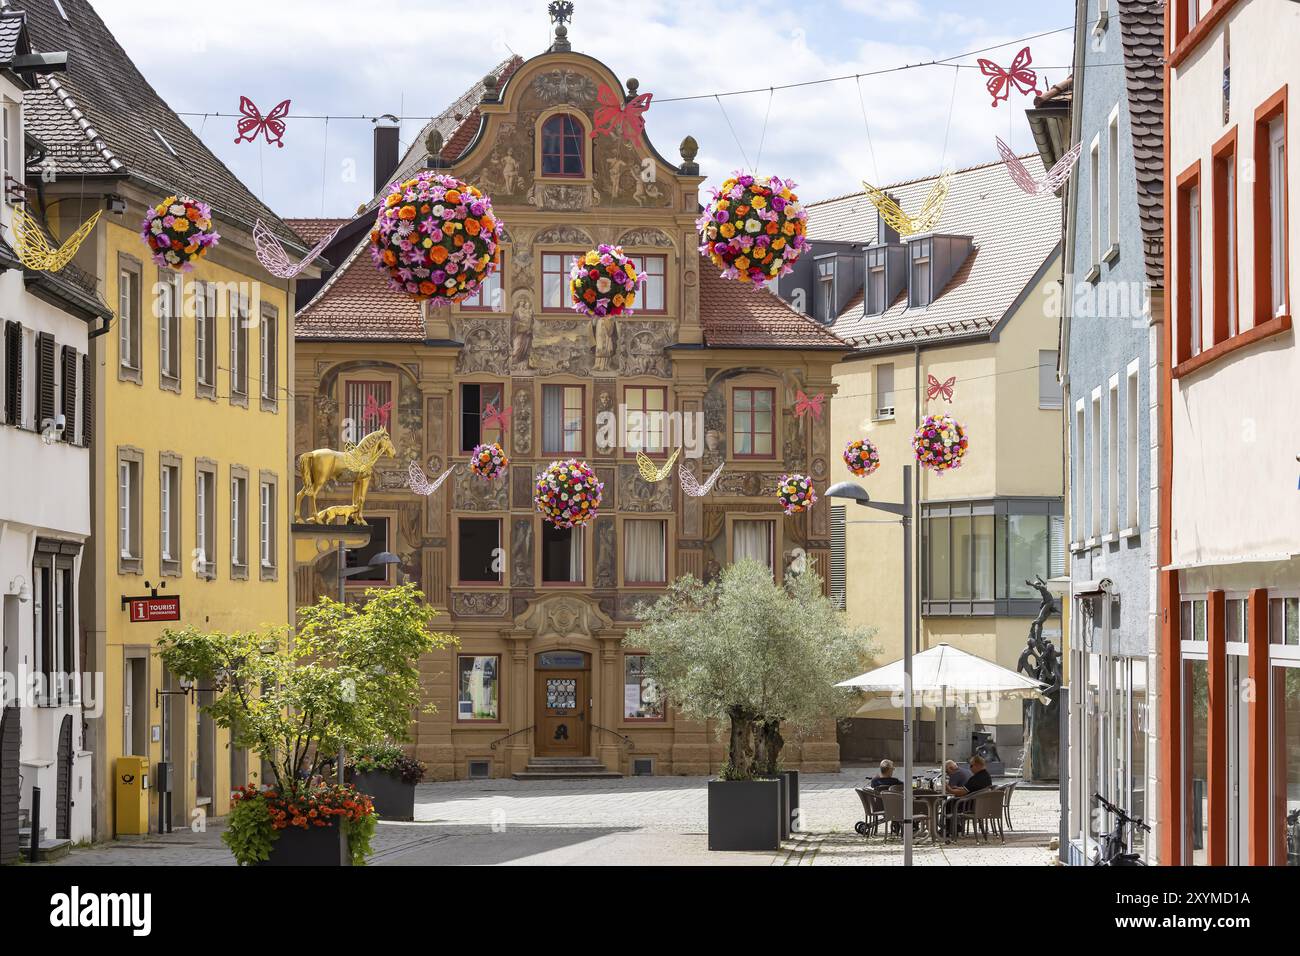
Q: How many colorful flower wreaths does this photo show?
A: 9